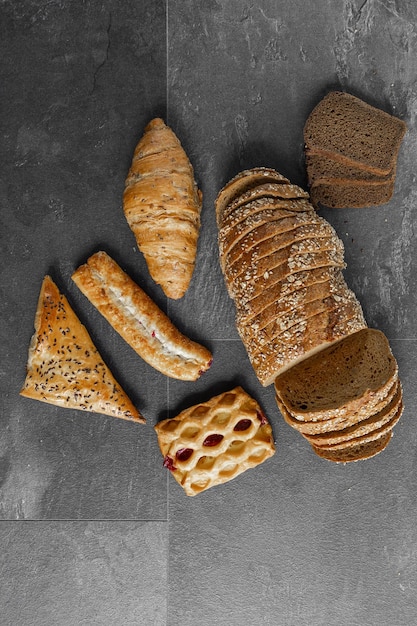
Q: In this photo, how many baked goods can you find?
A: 6